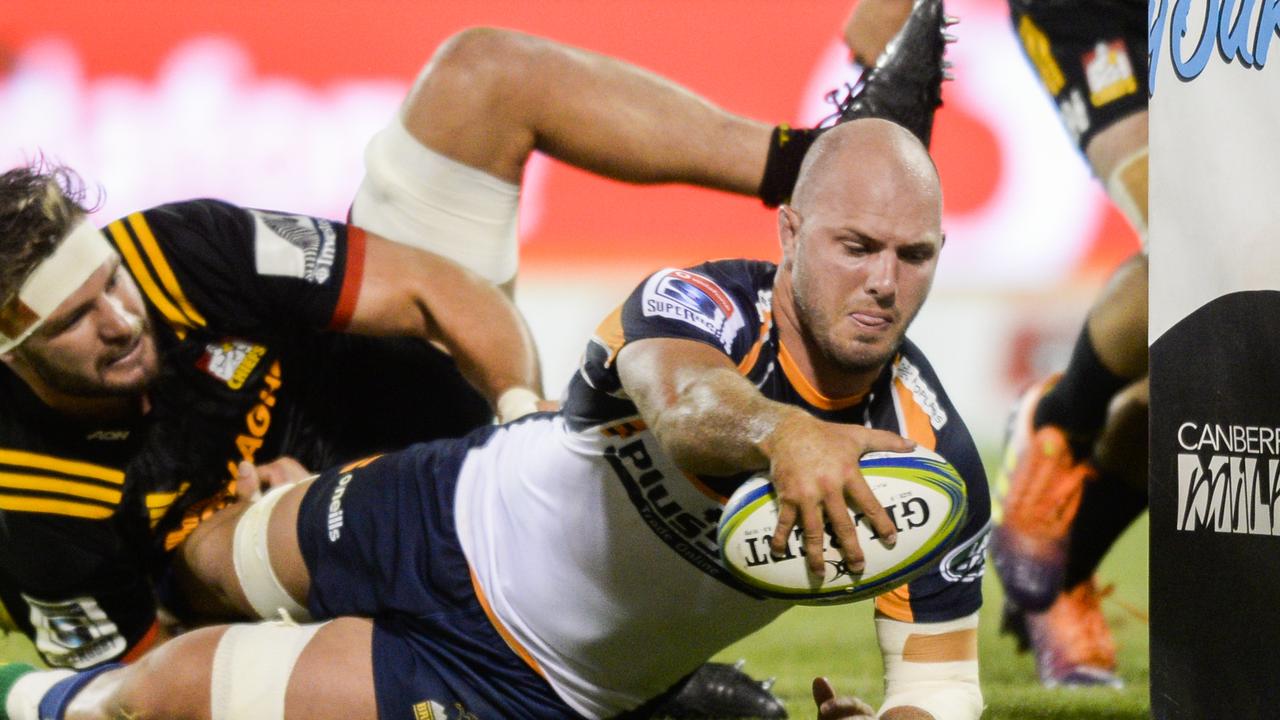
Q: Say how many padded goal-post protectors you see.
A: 1